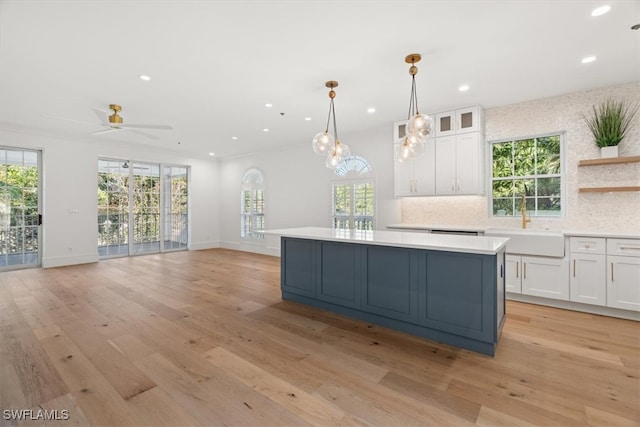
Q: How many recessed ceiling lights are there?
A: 10